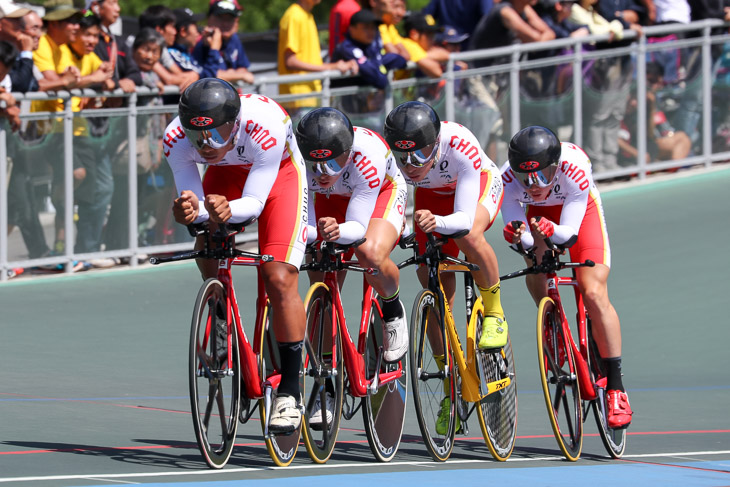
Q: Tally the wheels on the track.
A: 8